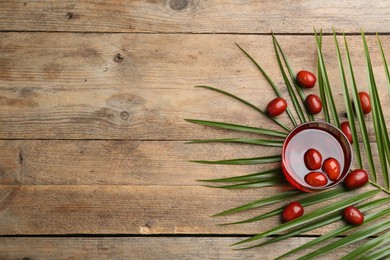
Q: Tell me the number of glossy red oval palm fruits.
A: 11